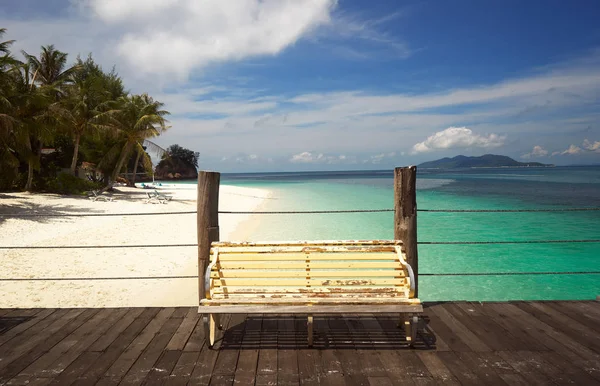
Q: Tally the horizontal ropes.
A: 3